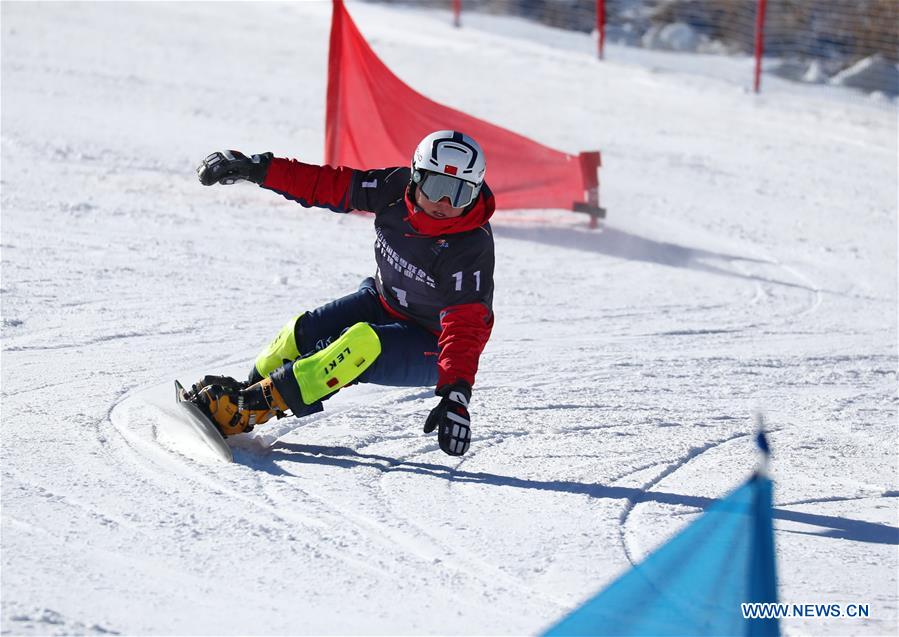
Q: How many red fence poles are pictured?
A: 3